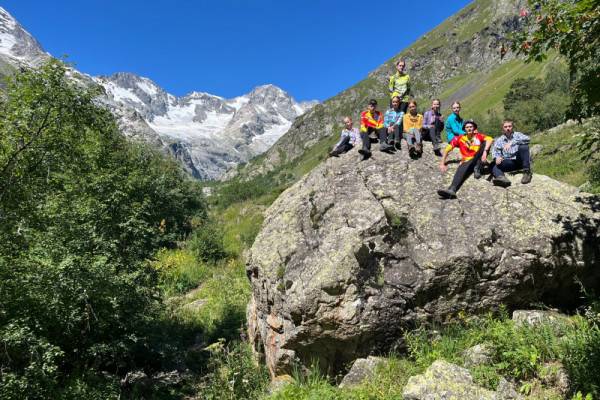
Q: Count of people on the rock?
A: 9